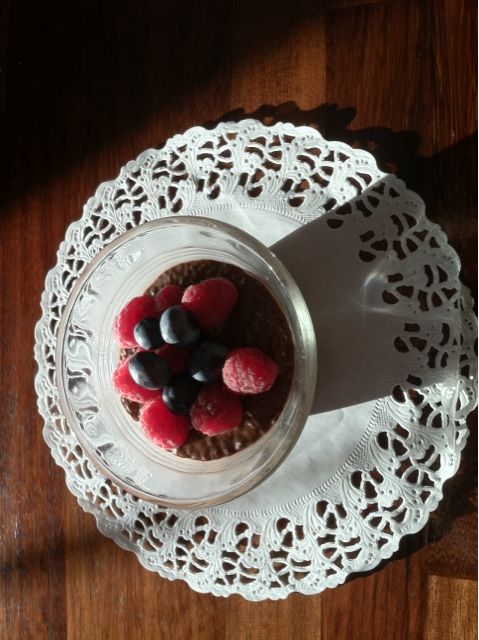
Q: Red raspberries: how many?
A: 8